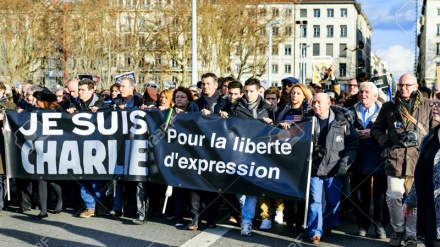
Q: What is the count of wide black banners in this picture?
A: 1